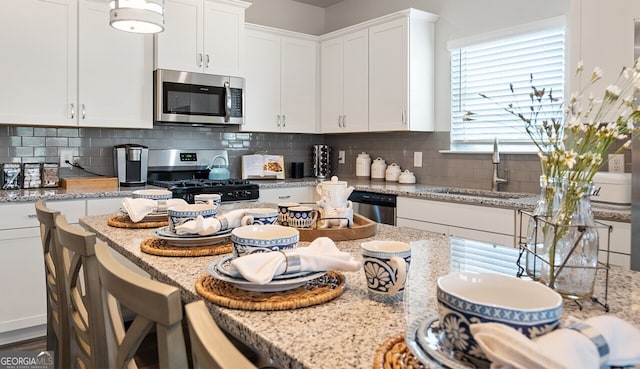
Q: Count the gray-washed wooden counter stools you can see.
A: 4